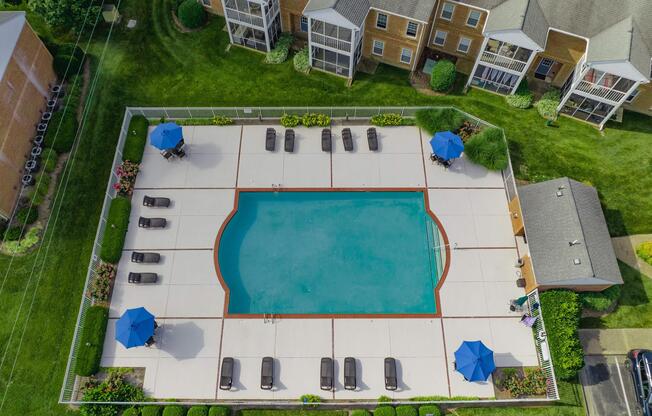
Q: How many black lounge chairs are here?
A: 14